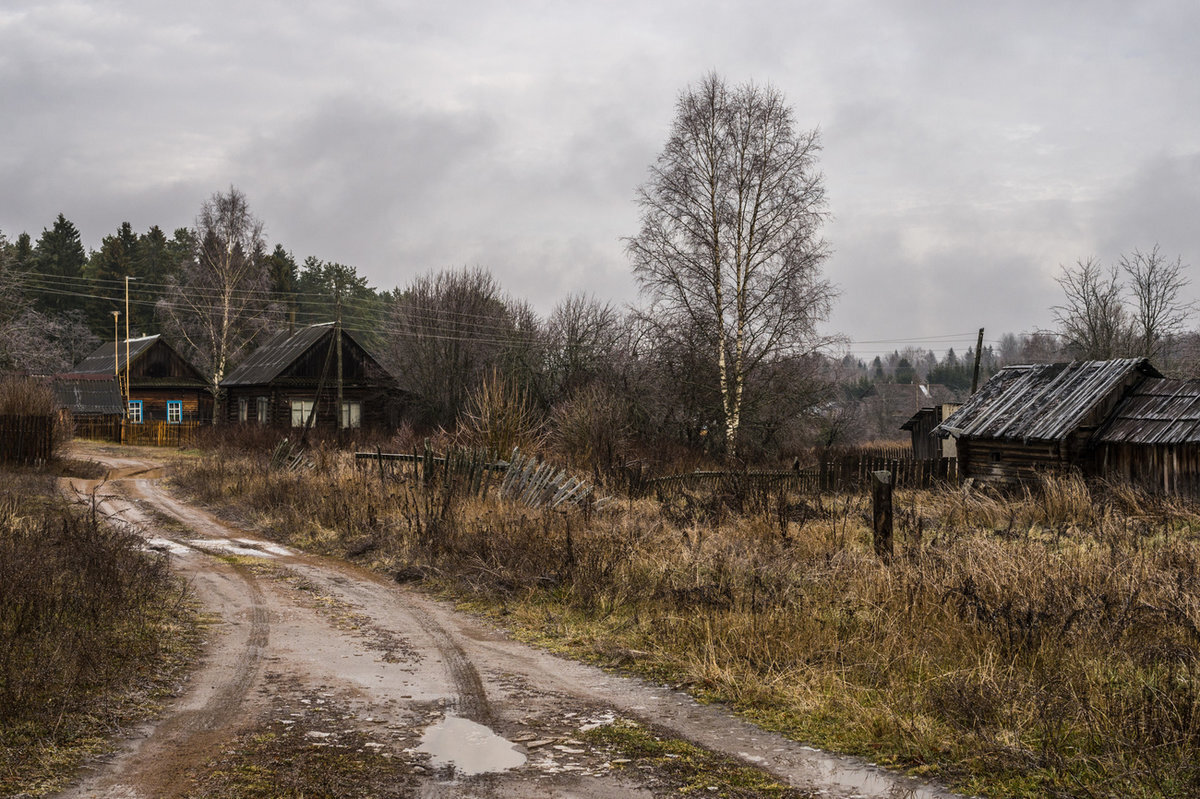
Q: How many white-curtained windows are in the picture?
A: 2